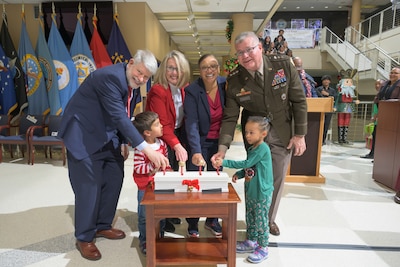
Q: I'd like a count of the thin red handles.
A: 4